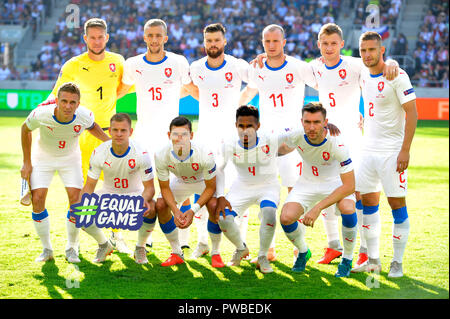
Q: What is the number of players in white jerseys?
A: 10